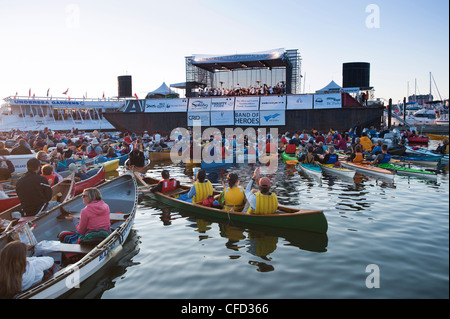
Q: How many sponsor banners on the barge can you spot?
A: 12